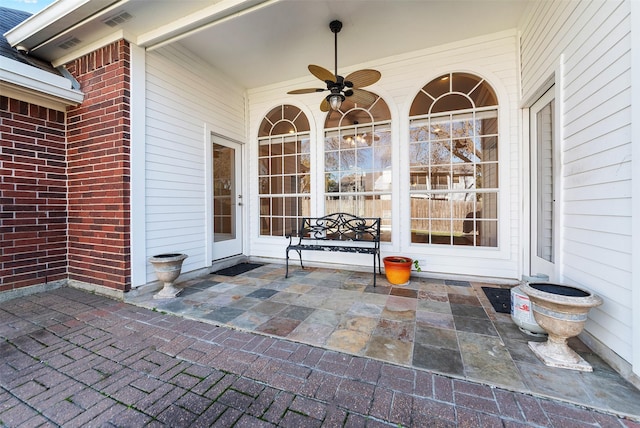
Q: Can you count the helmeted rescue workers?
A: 0